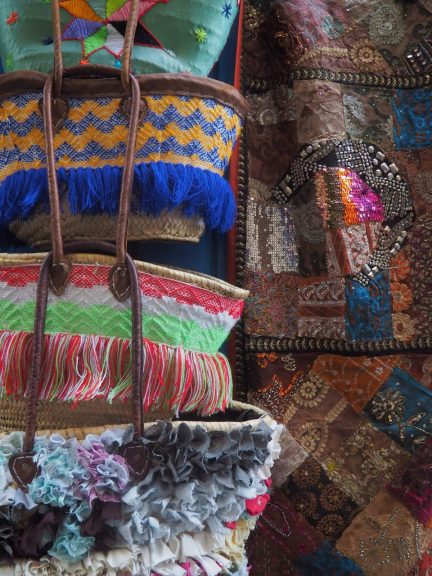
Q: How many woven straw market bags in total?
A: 4